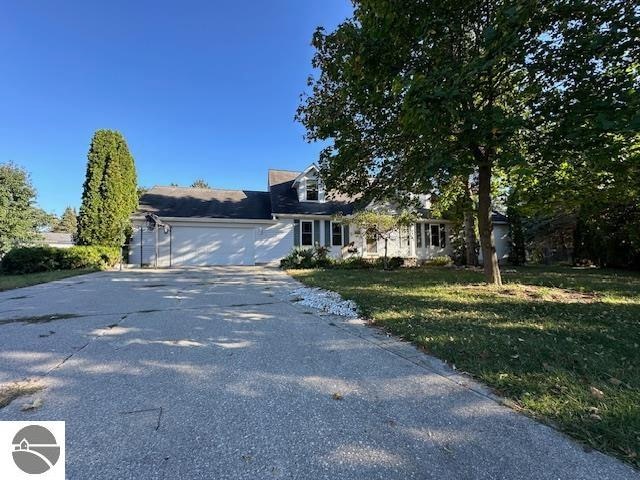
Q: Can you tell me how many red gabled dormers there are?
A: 0